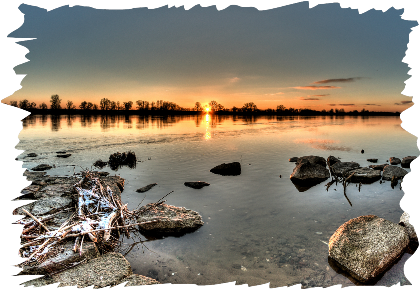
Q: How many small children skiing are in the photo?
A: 0